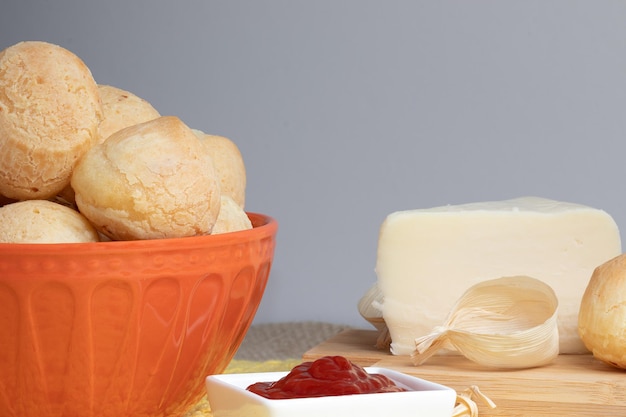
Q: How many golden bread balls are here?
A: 7